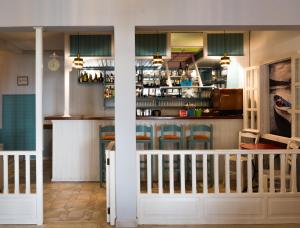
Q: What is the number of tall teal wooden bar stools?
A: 4